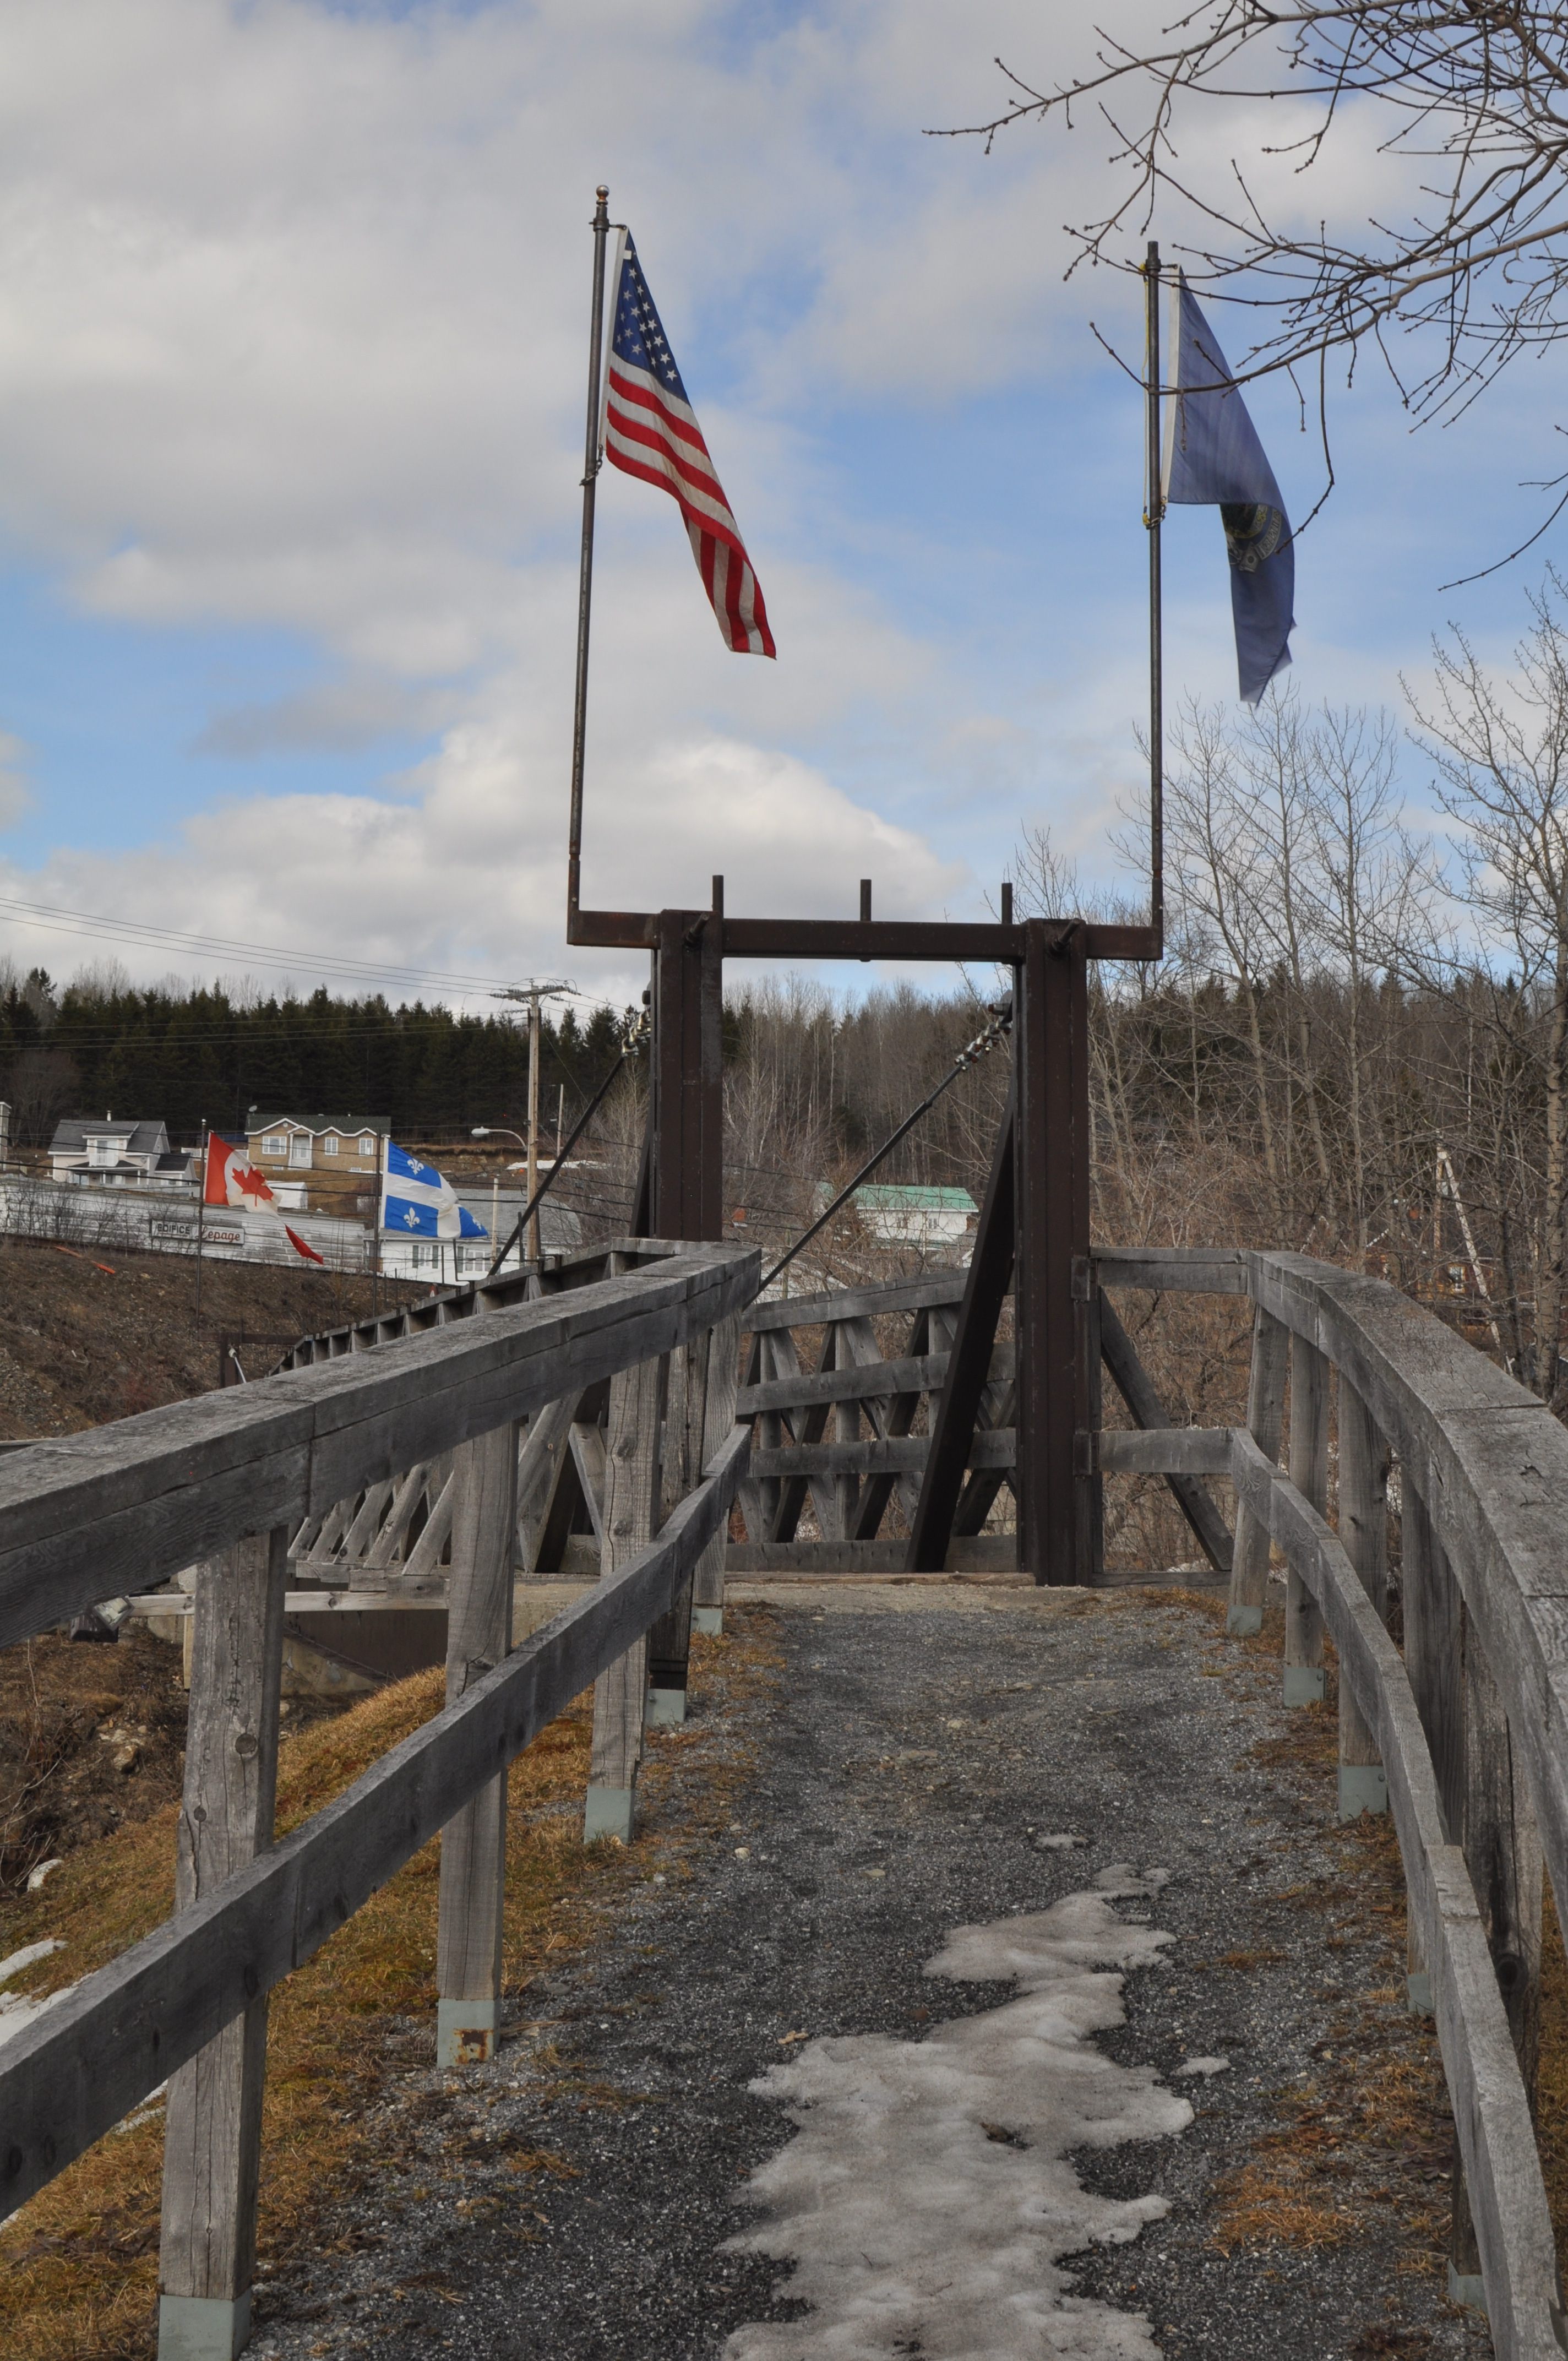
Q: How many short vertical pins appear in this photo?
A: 3